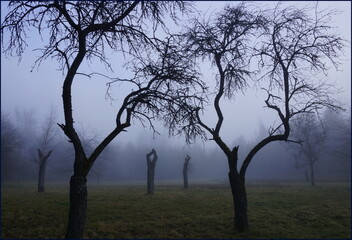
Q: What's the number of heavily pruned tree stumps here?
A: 3